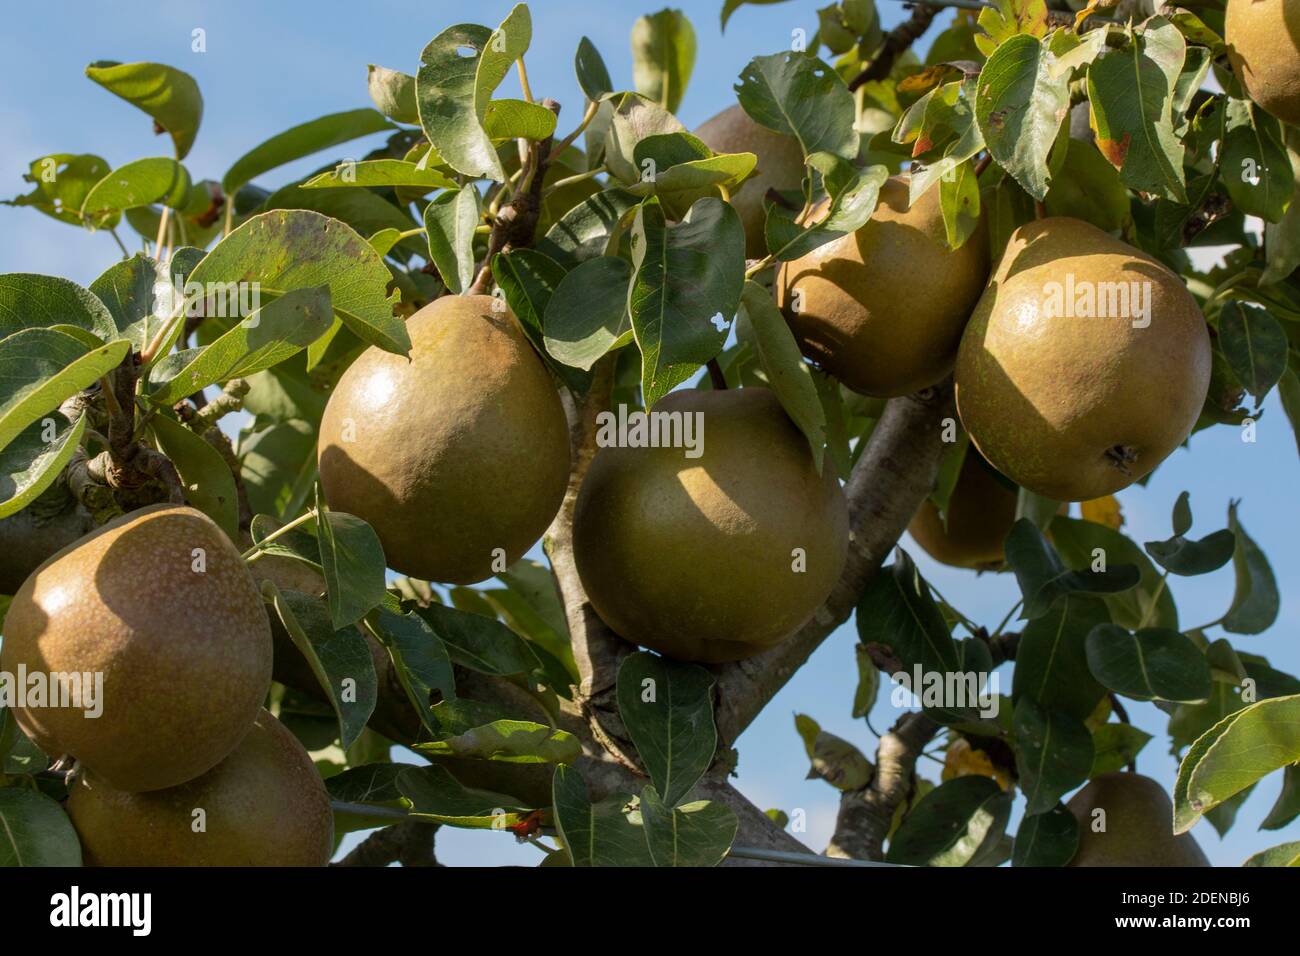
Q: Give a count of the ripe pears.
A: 10